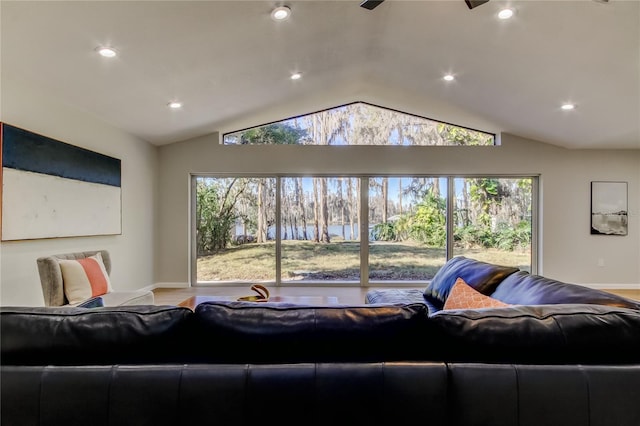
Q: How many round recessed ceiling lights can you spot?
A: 7